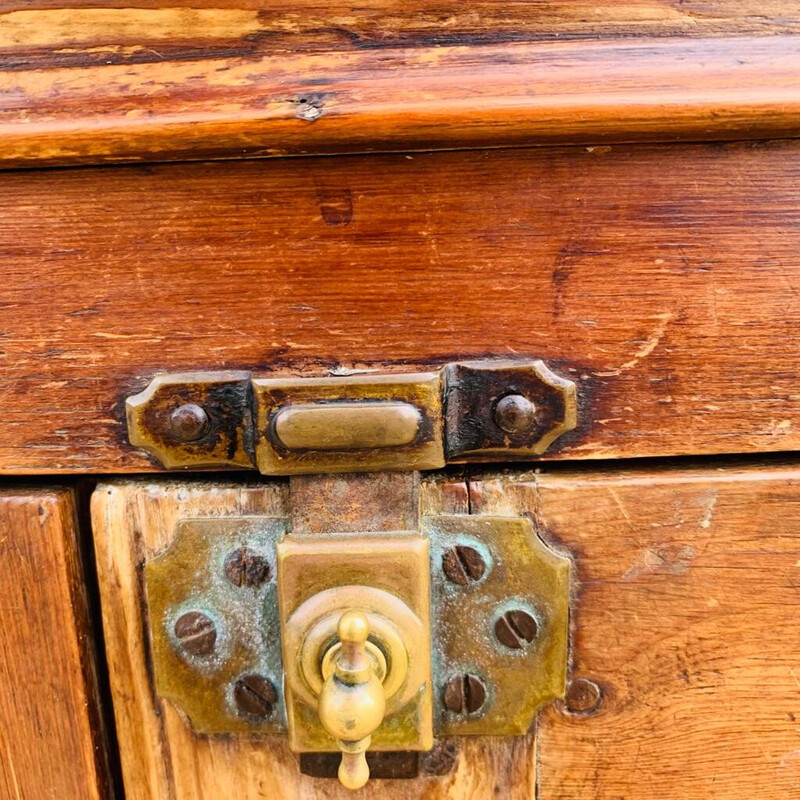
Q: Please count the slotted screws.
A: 6